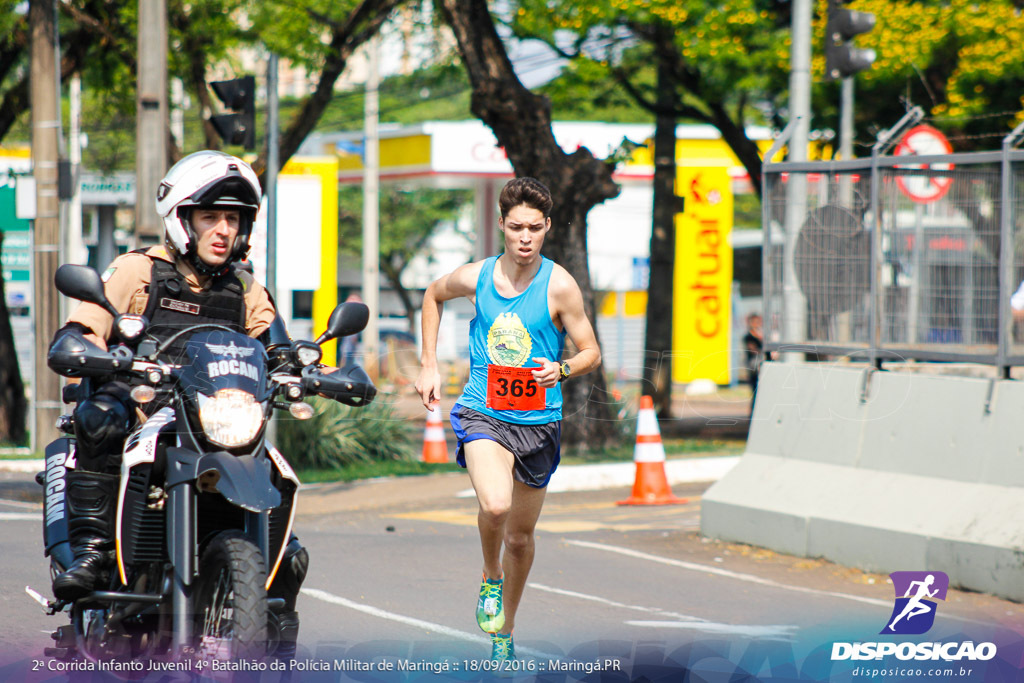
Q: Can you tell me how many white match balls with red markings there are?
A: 0